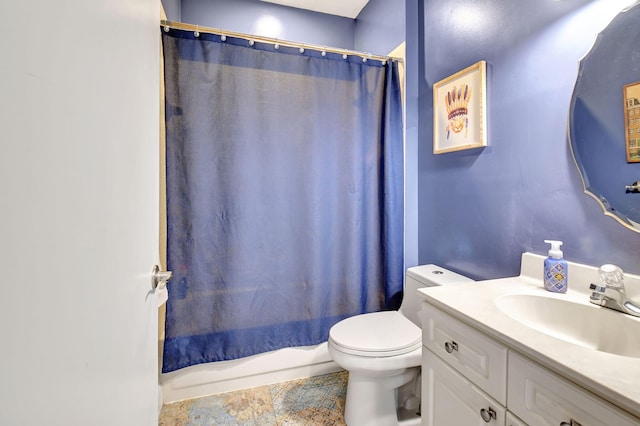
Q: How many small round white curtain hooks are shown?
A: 10